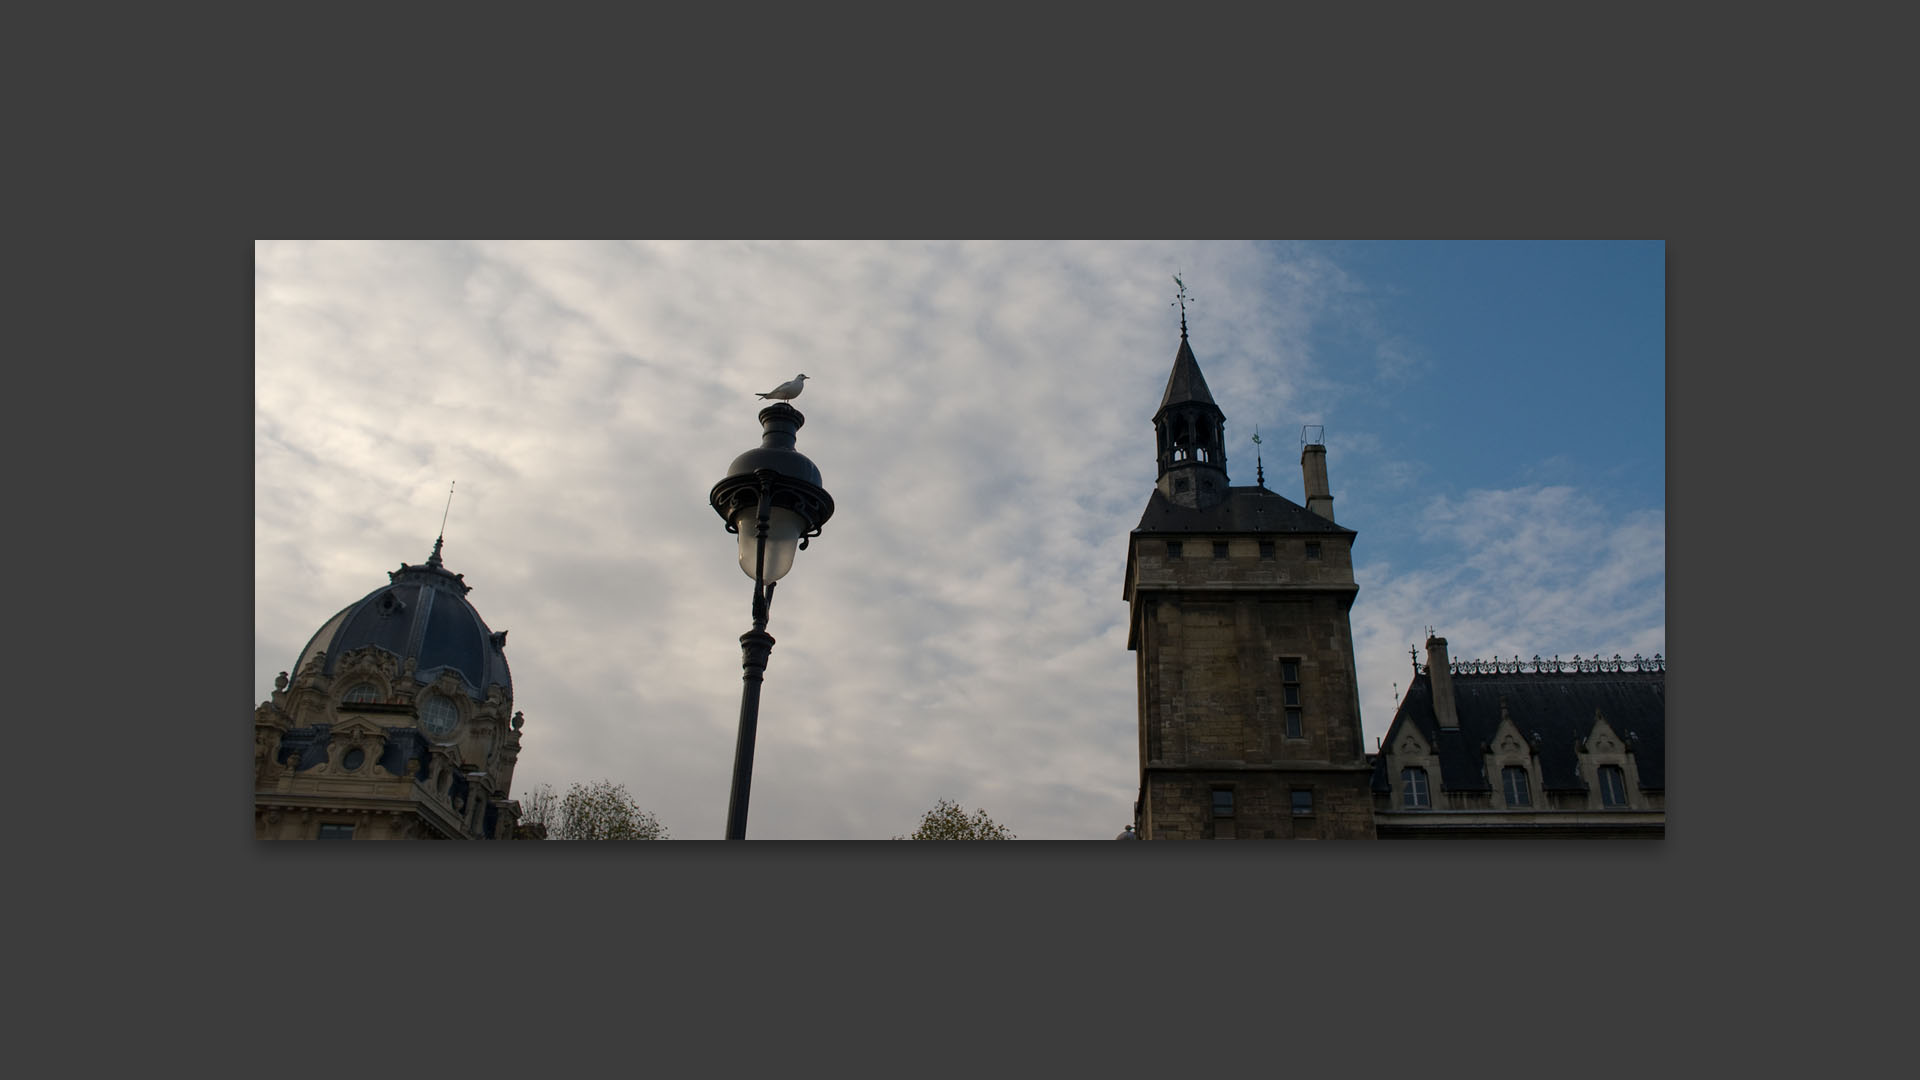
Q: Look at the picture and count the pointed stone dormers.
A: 3